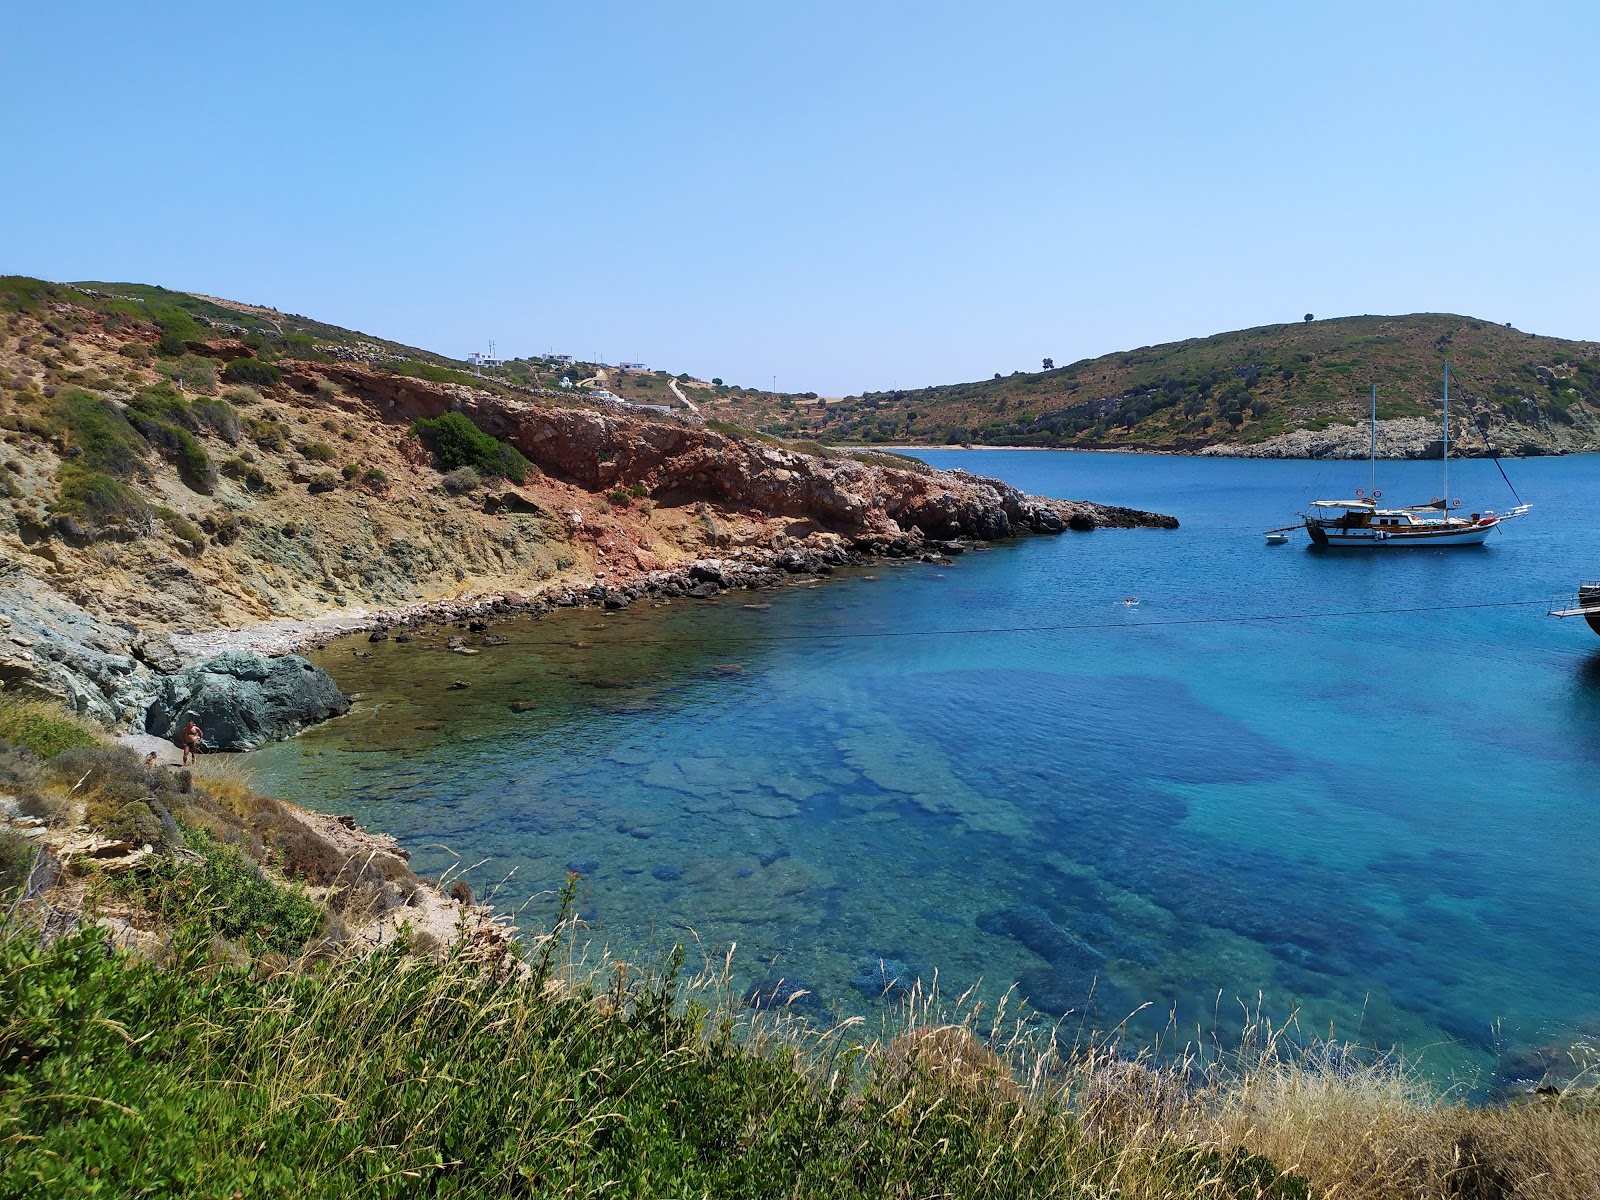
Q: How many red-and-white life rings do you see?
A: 4